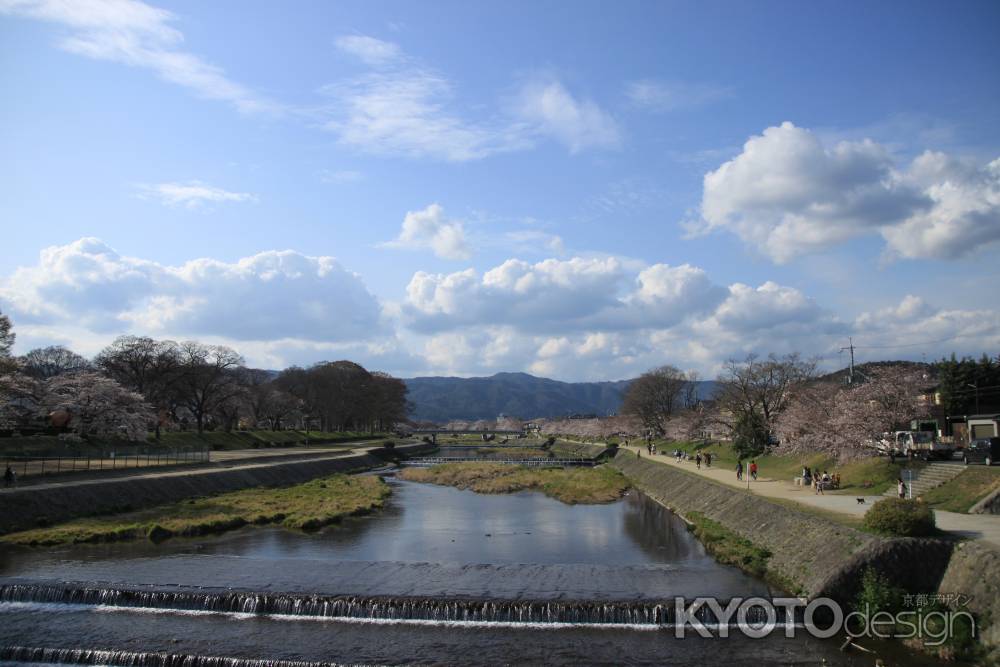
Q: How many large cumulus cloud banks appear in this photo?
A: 3